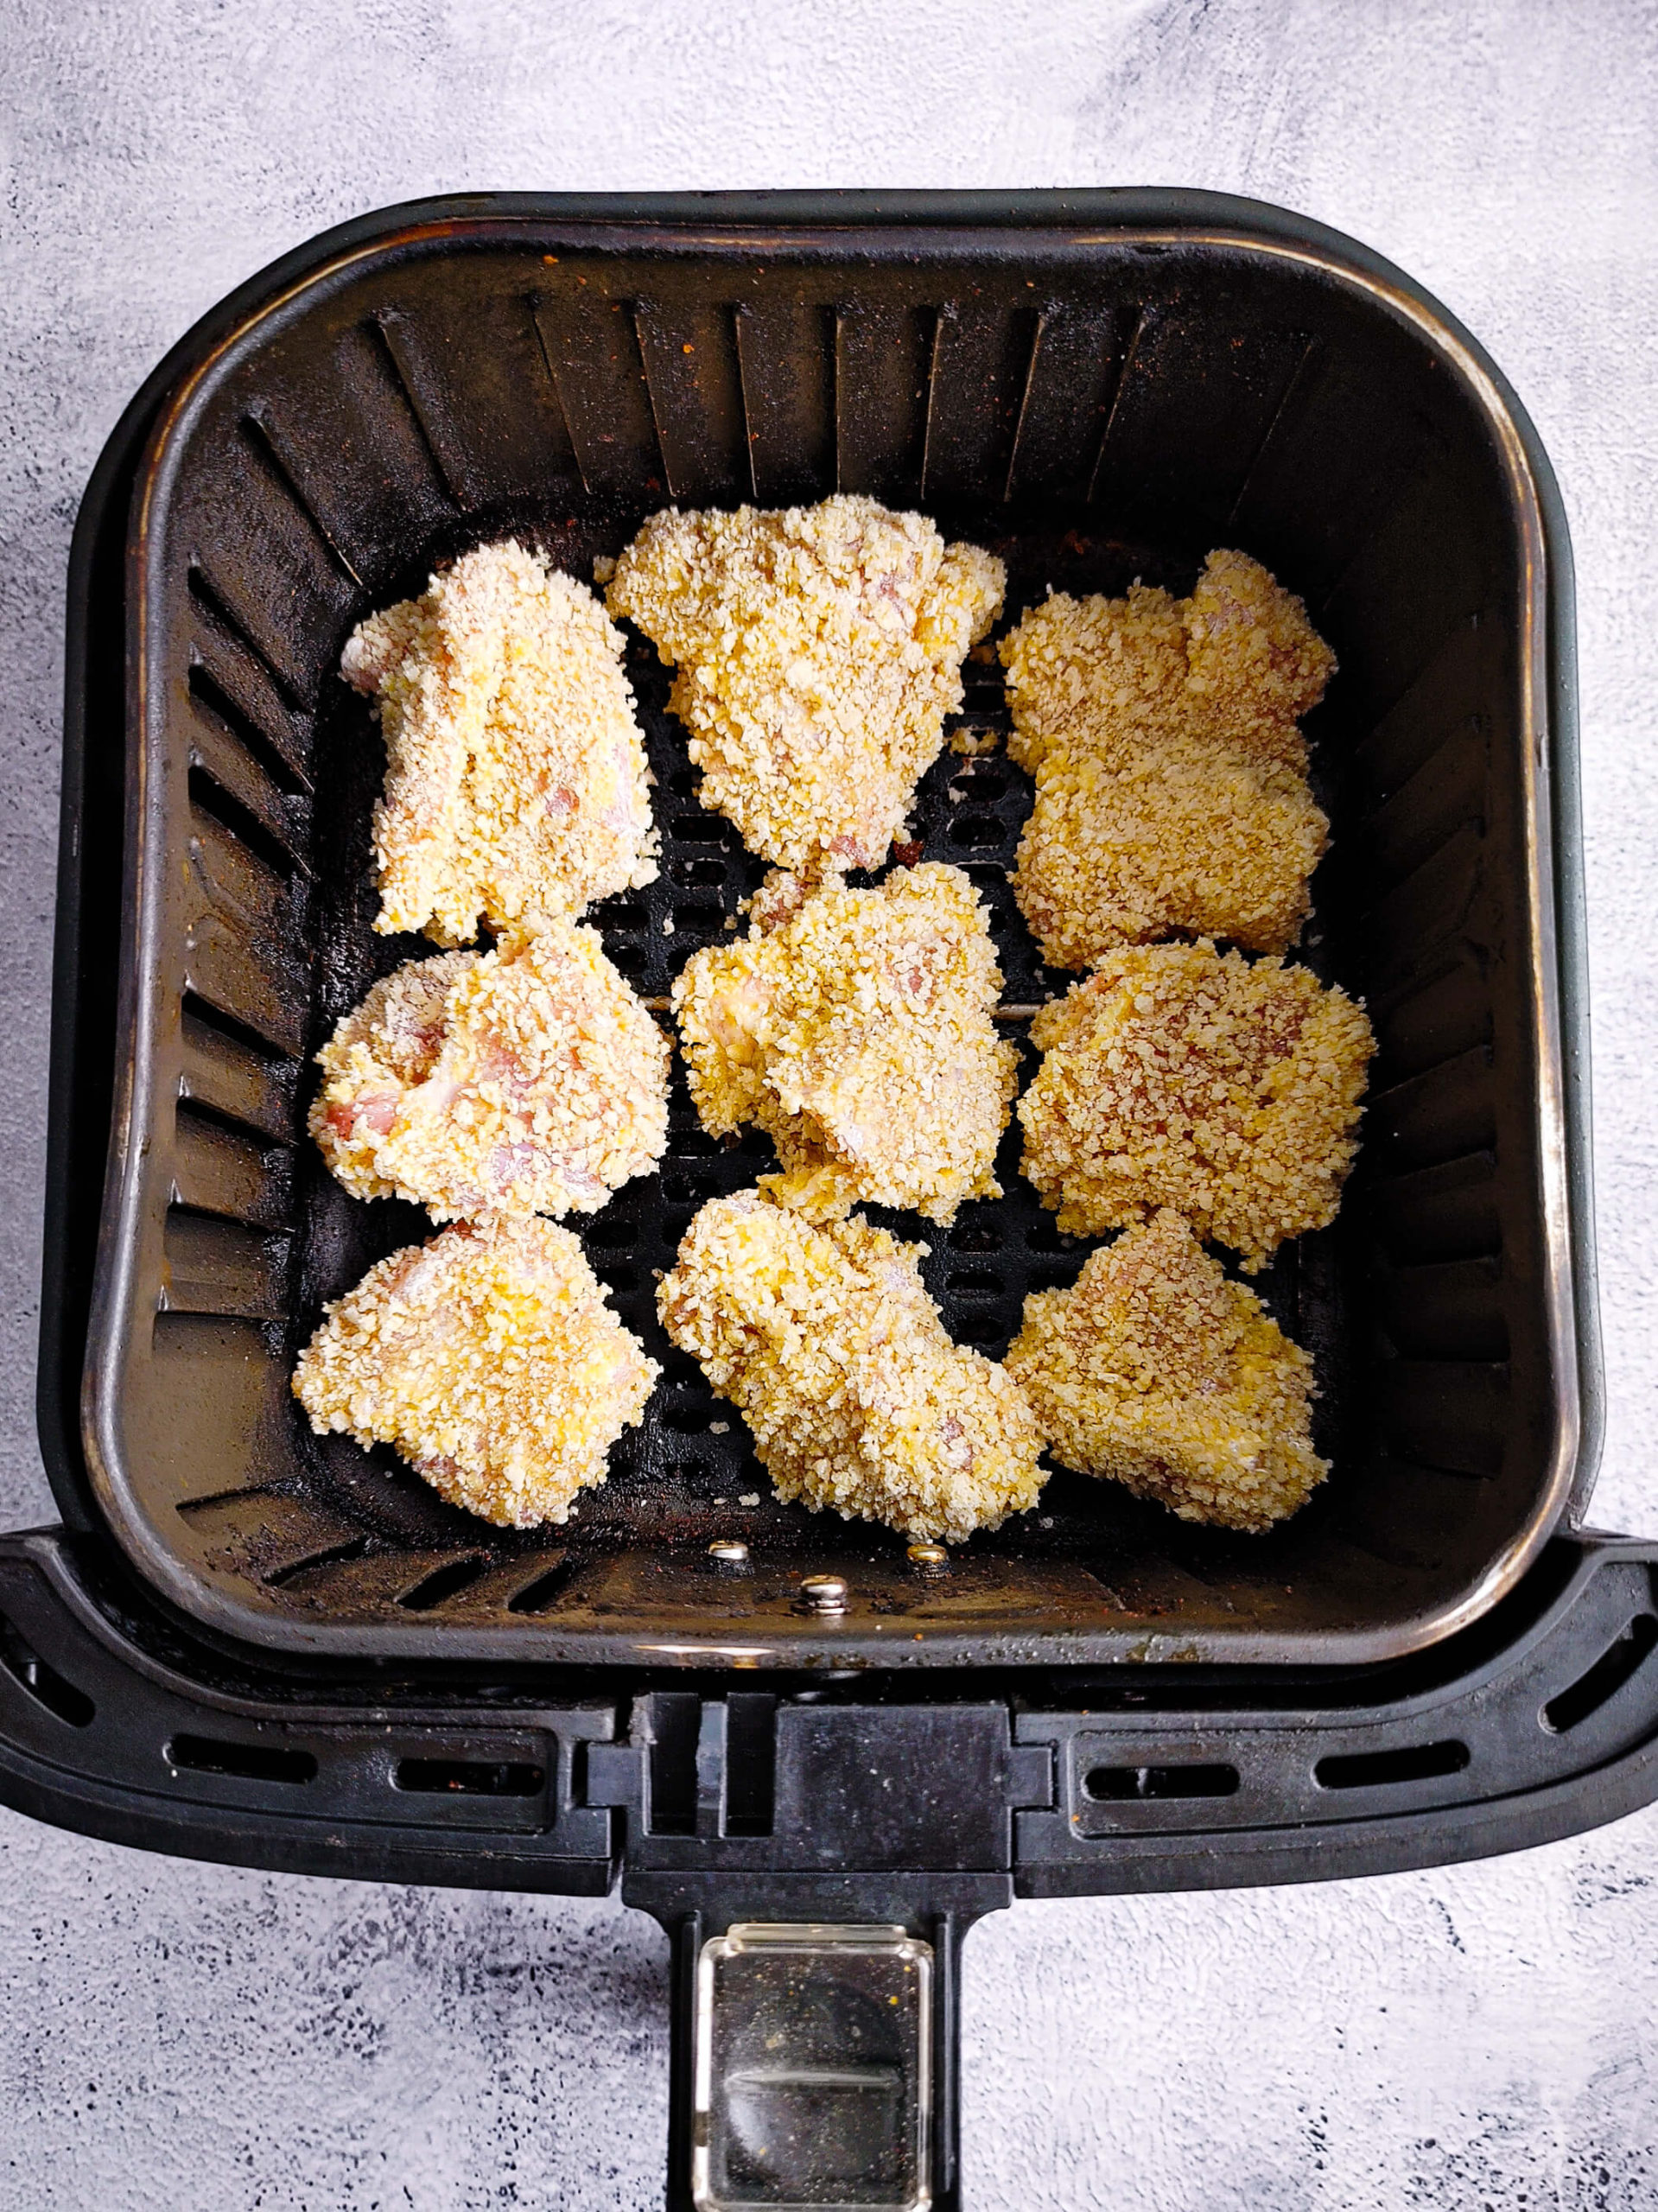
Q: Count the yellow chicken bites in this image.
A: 9